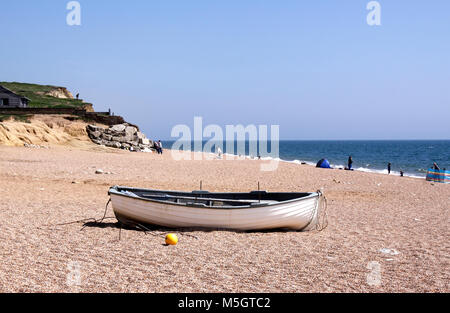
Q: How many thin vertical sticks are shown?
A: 2